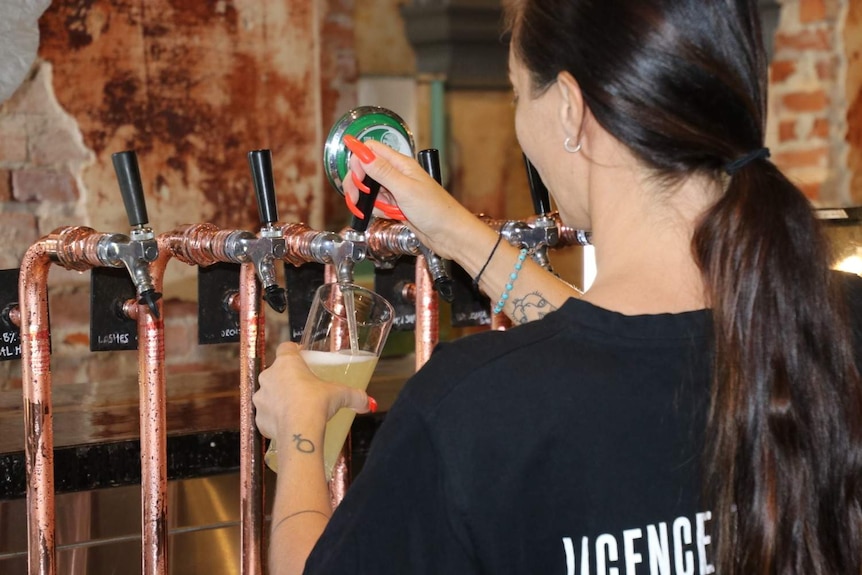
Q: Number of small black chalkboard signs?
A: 6